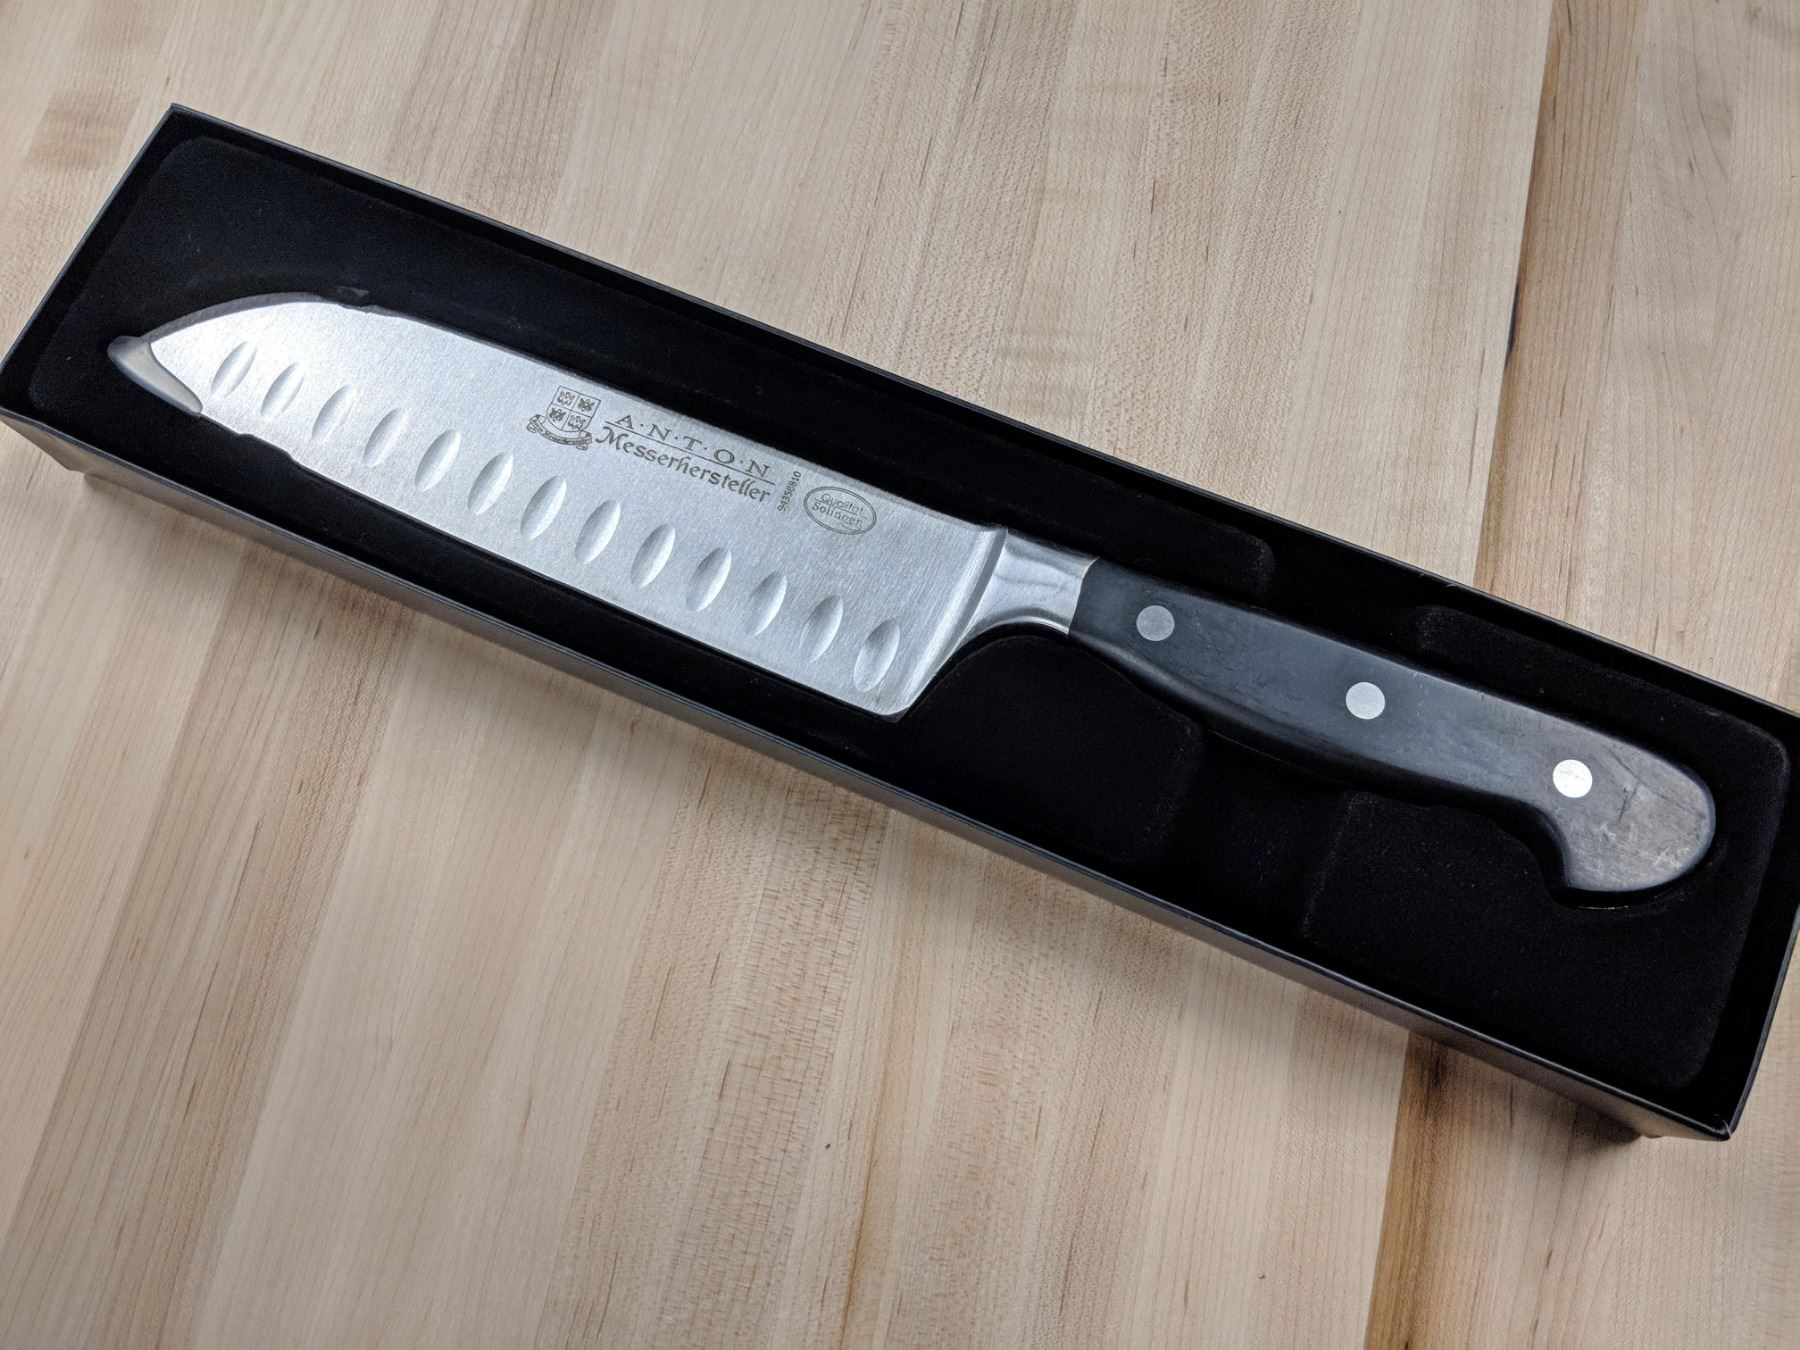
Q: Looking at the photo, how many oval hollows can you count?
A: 13